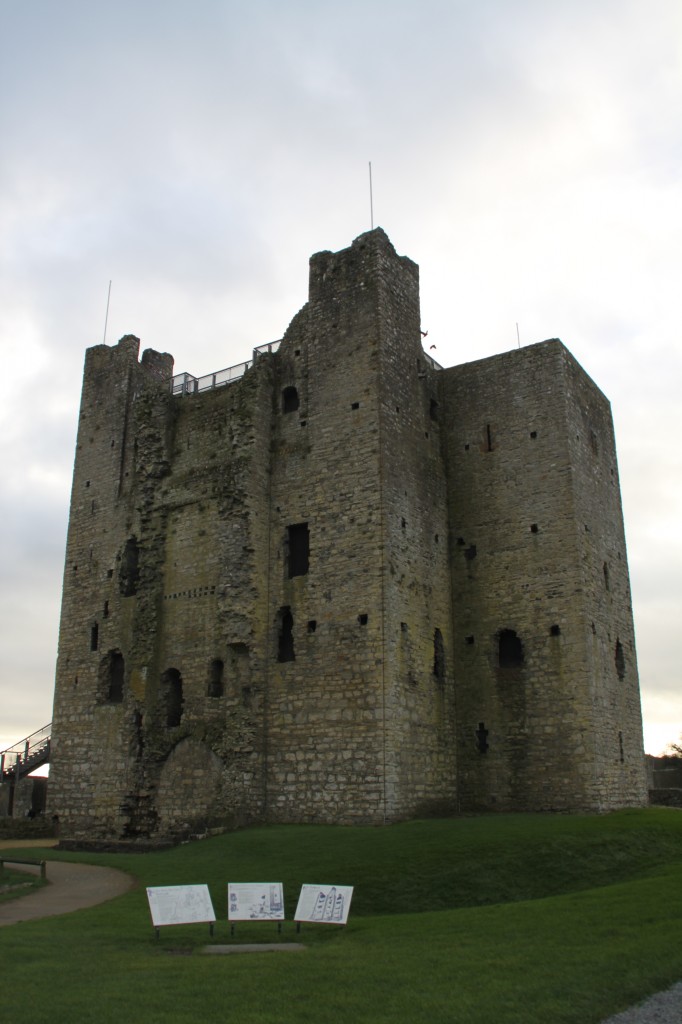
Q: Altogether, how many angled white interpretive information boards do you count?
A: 3